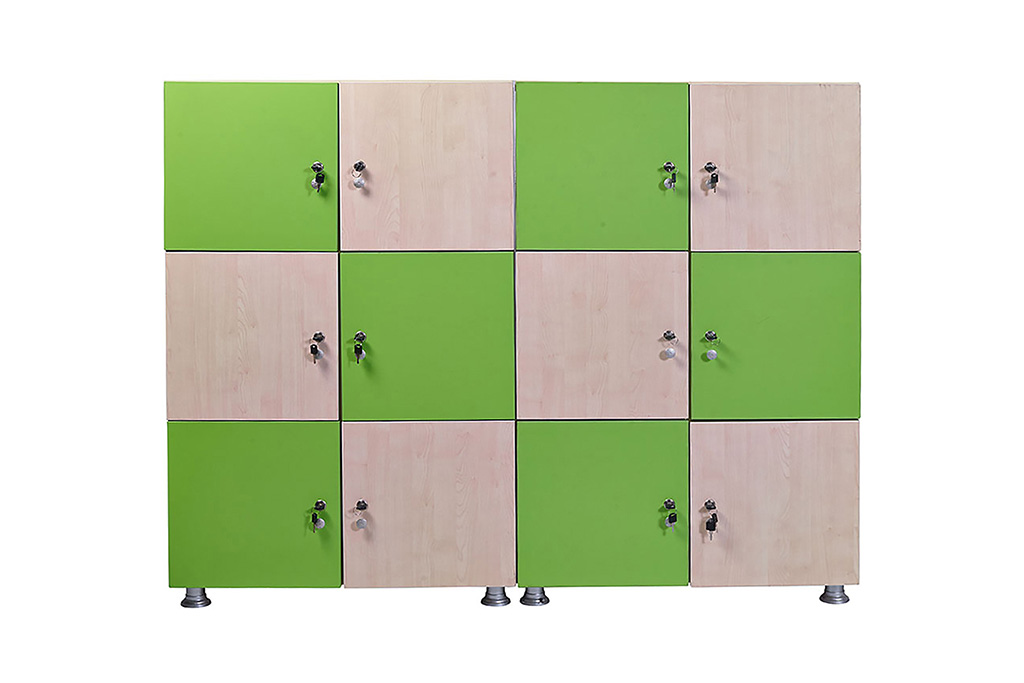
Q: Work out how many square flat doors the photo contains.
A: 12